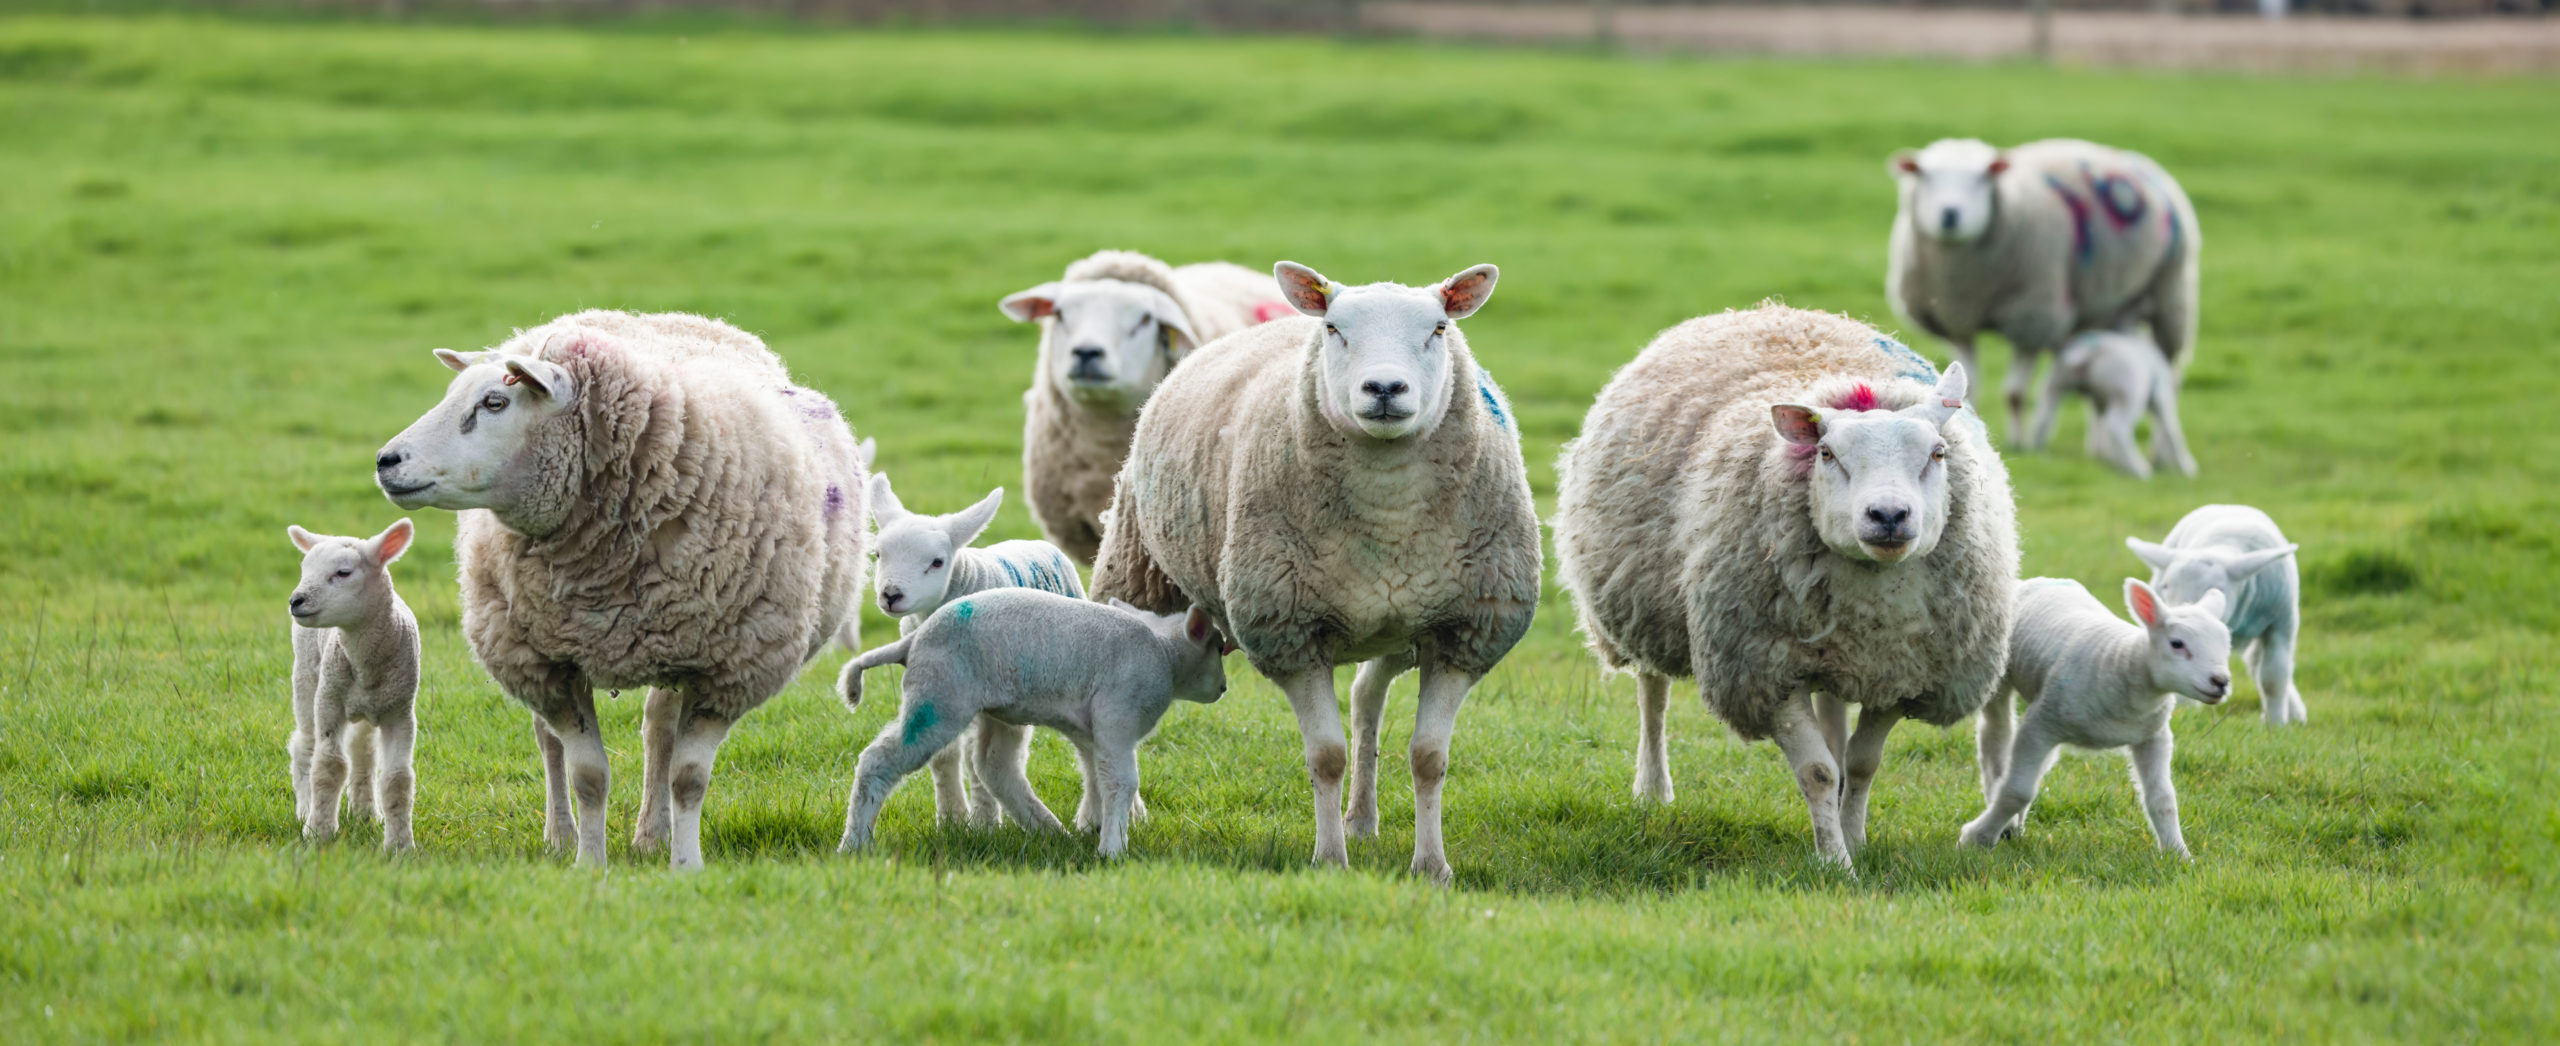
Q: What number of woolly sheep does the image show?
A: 5